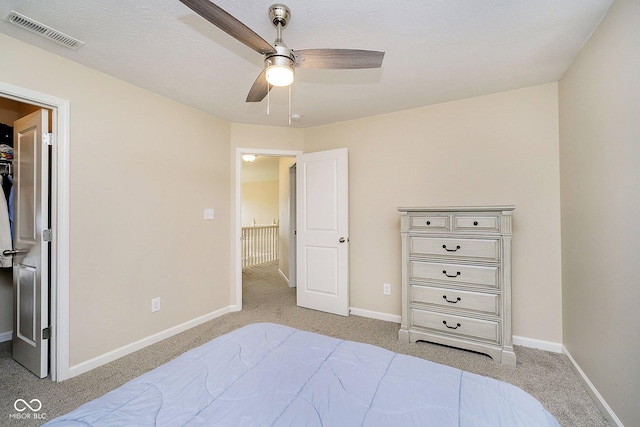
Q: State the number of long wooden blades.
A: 3